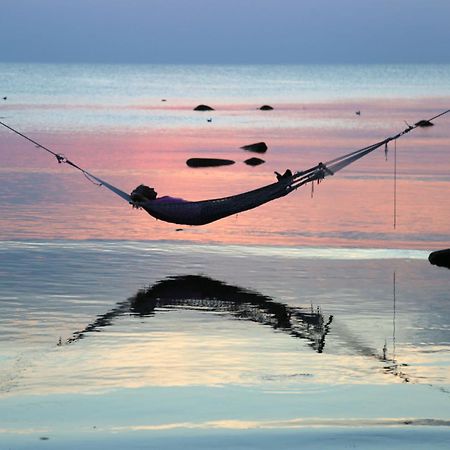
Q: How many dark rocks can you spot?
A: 7